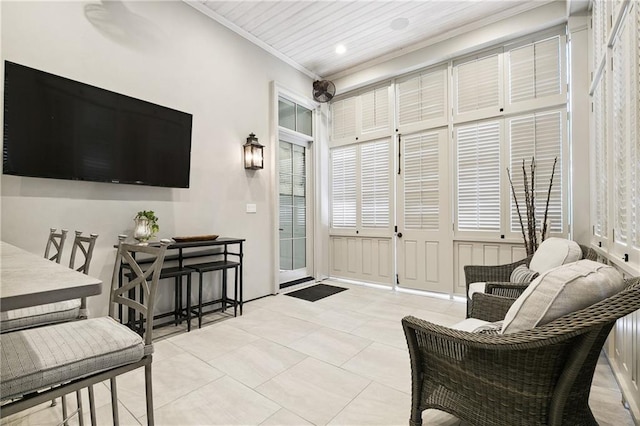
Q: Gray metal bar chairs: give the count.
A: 3